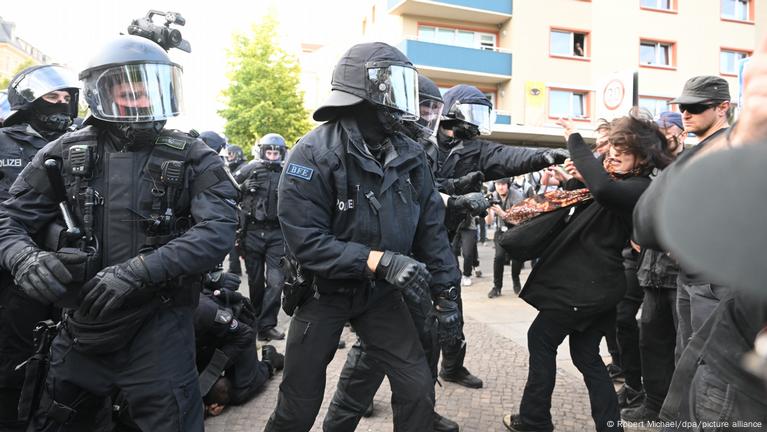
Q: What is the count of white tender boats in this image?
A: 0